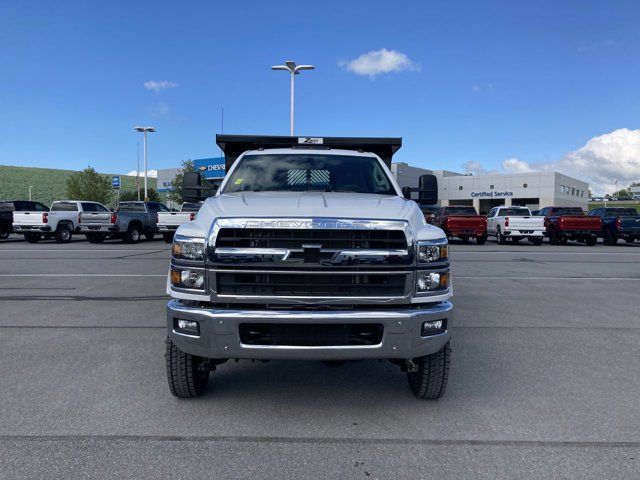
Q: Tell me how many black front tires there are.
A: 2